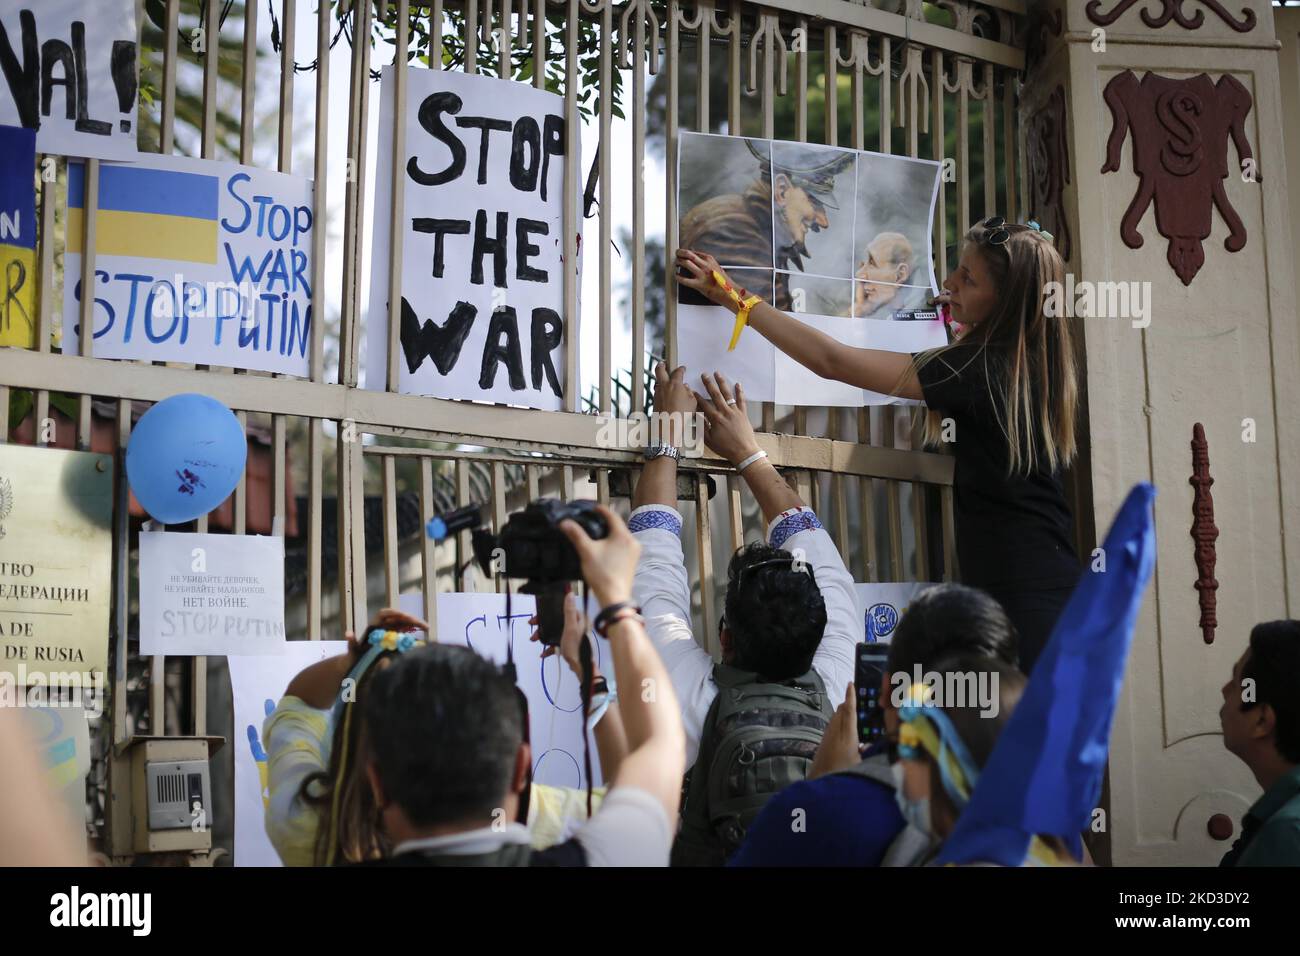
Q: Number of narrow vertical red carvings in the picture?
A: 1